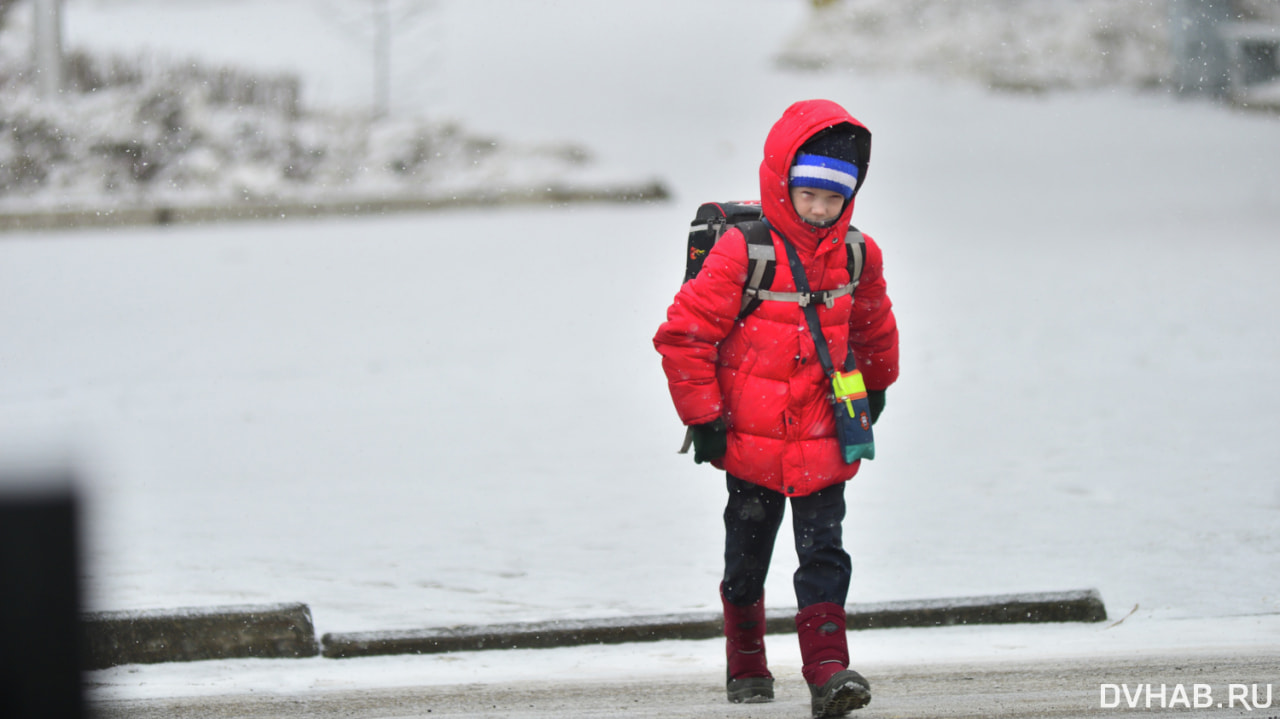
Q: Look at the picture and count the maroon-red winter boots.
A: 2